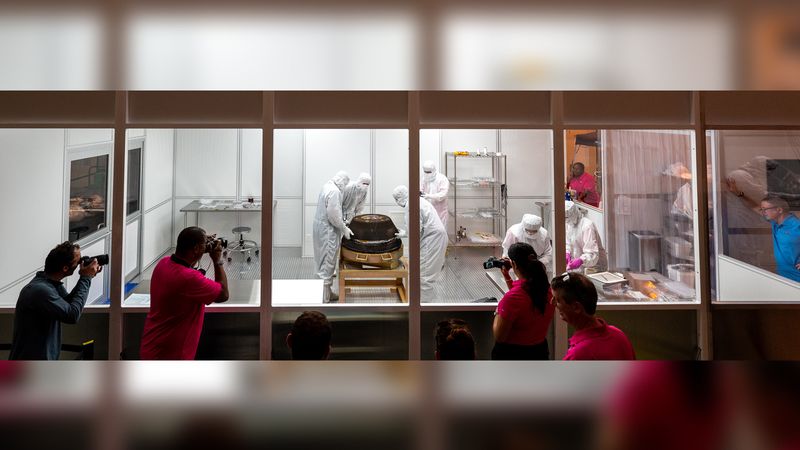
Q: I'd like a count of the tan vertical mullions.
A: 5